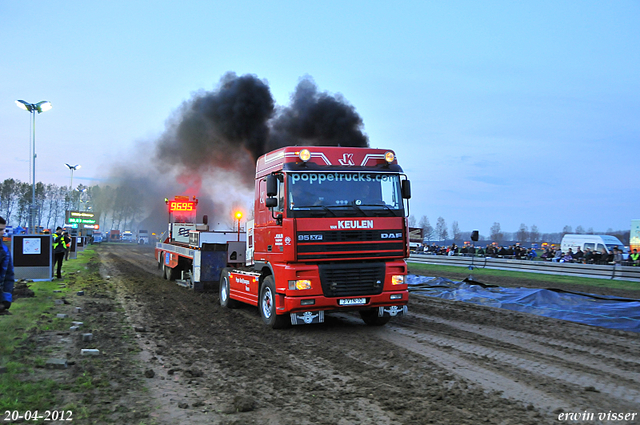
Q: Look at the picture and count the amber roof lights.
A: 2